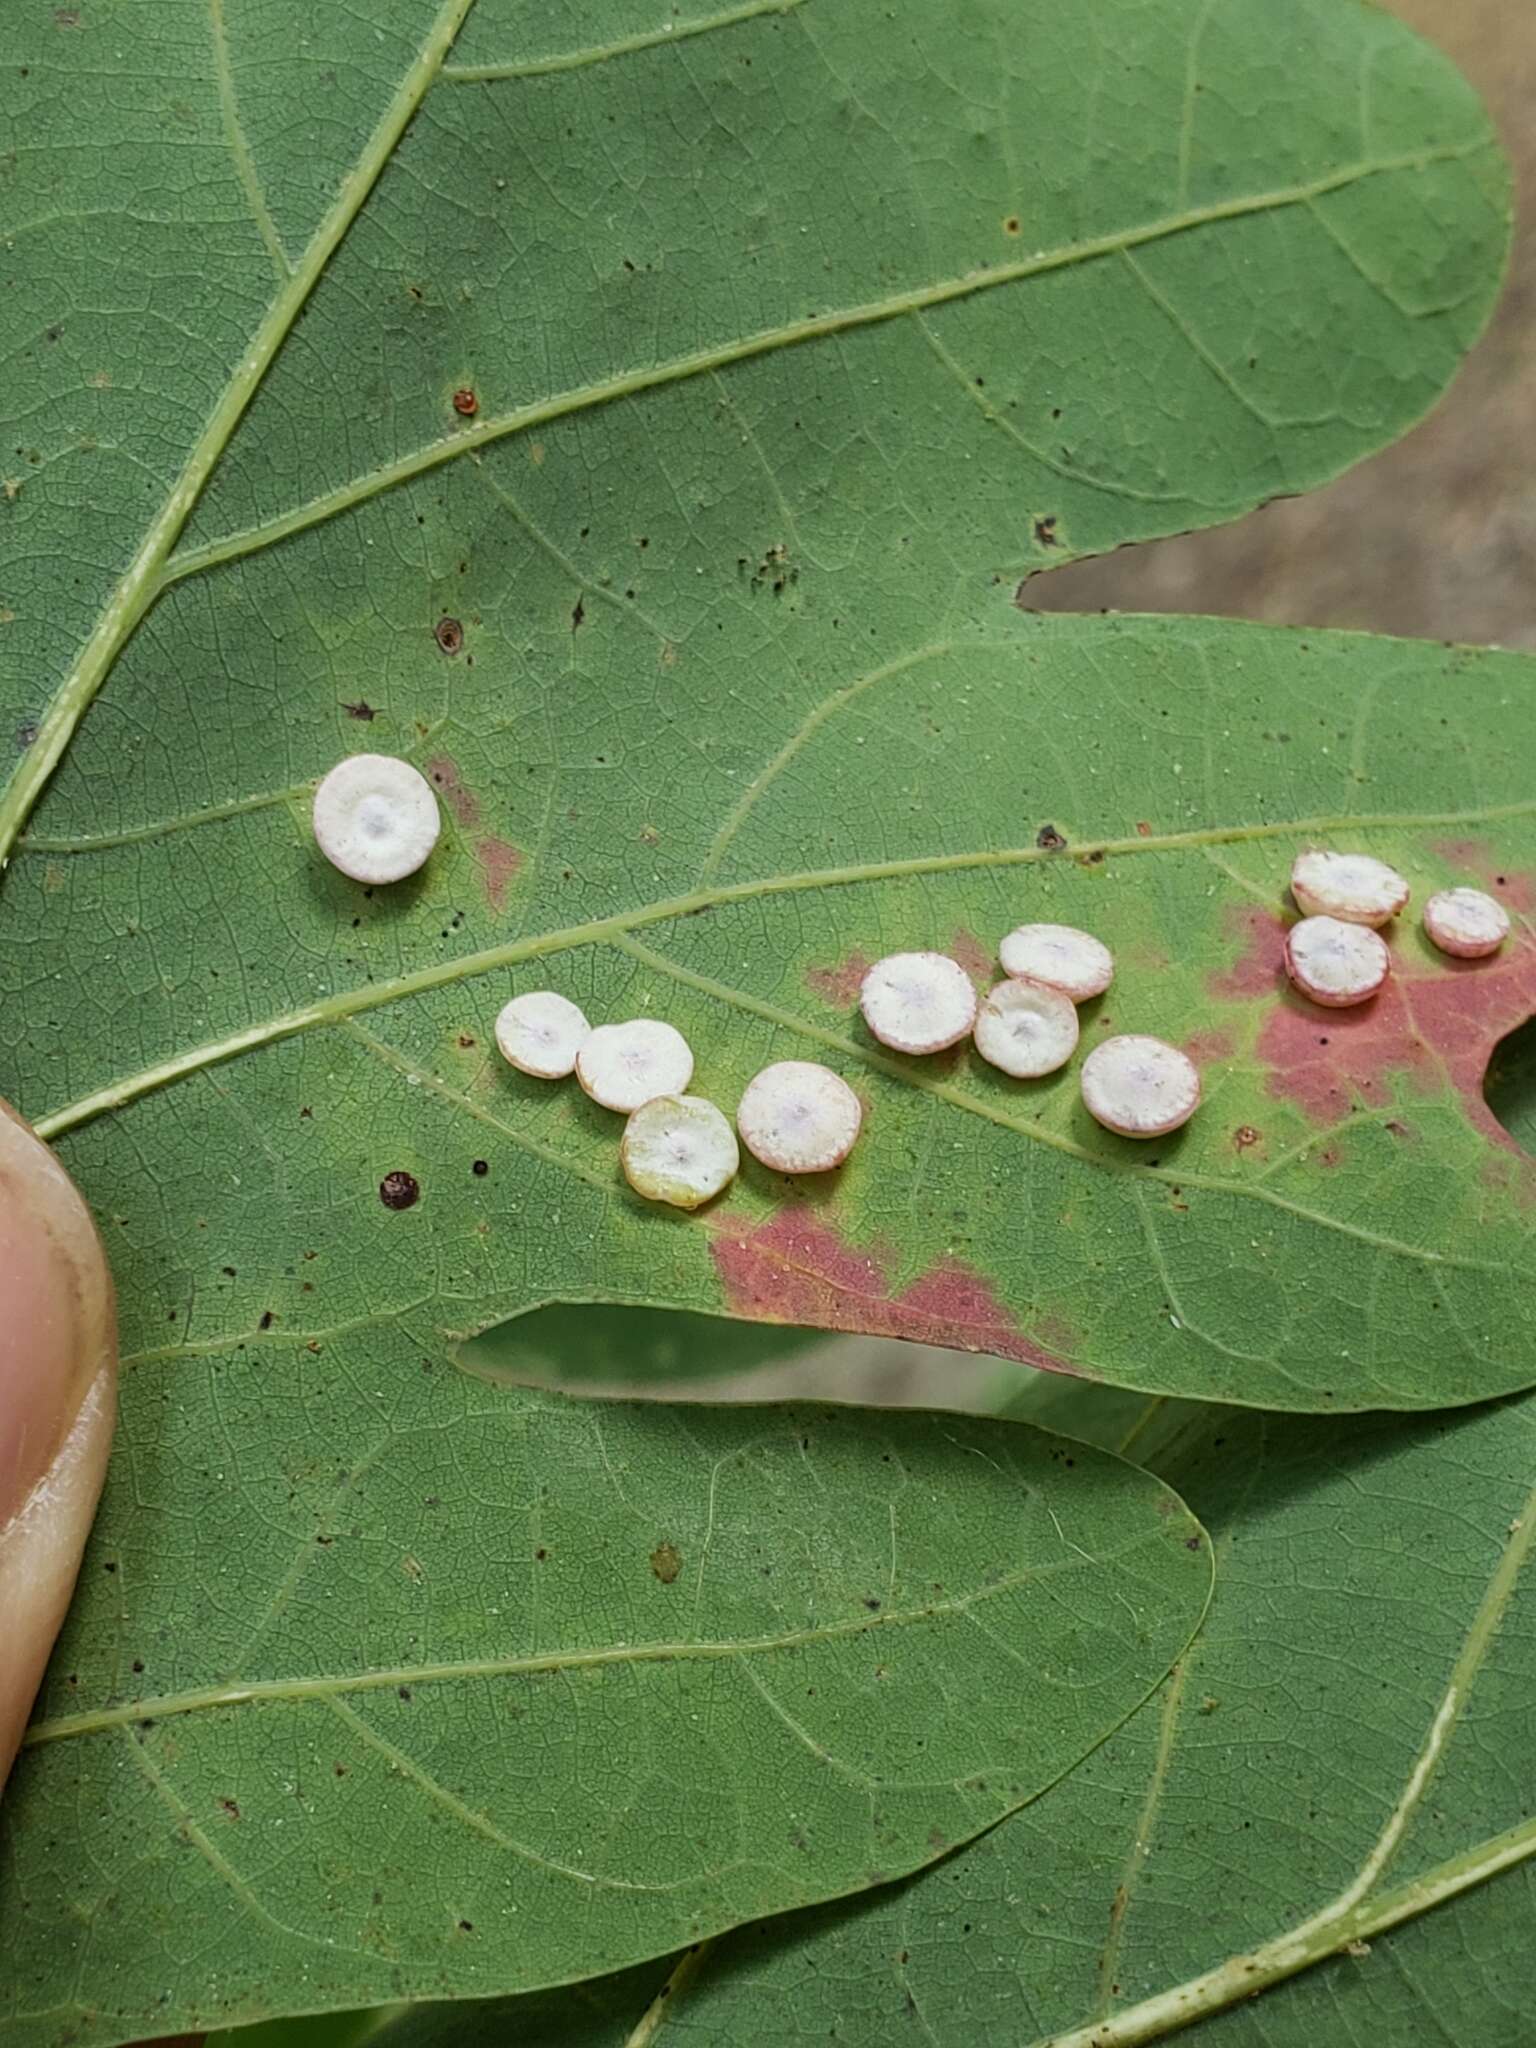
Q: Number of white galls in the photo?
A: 12